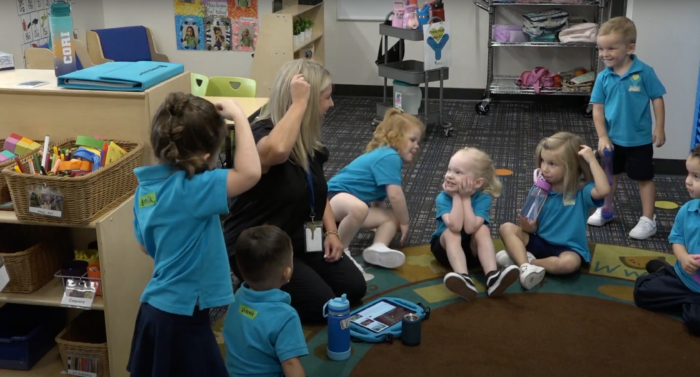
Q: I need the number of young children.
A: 7